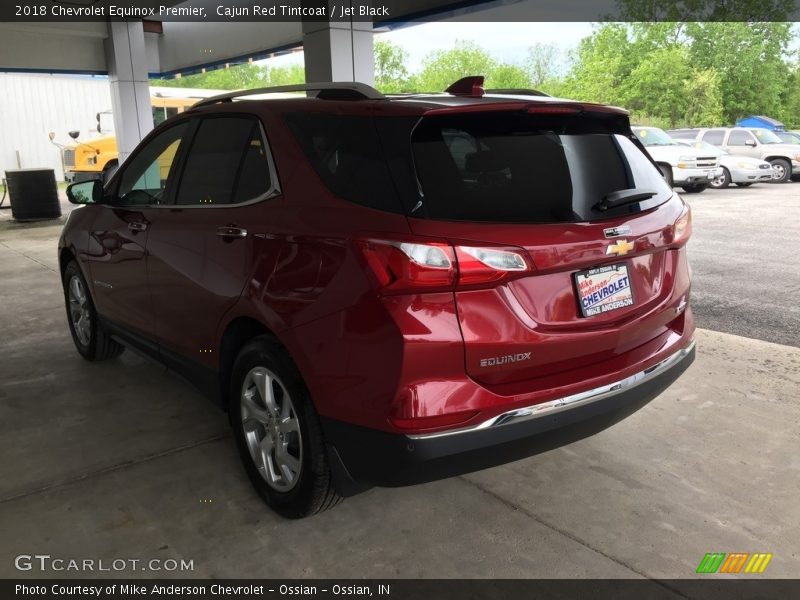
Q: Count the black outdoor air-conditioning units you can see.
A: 1